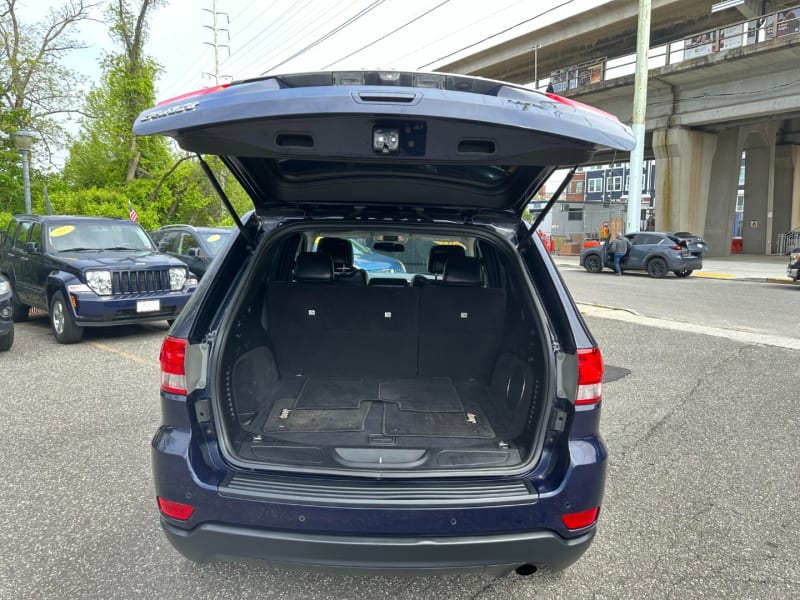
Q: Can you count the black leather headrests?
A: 4